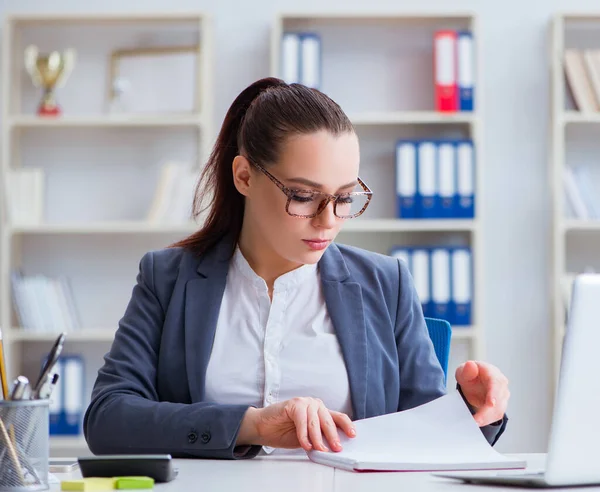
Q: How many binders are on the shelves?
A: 14